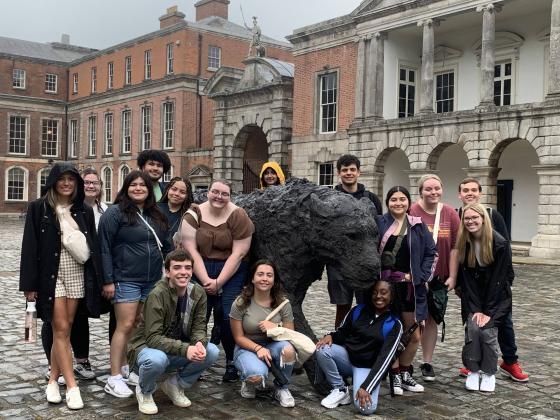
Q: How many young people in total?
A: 15